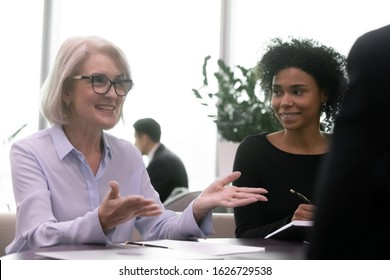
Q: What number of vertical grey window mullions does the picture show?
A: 2